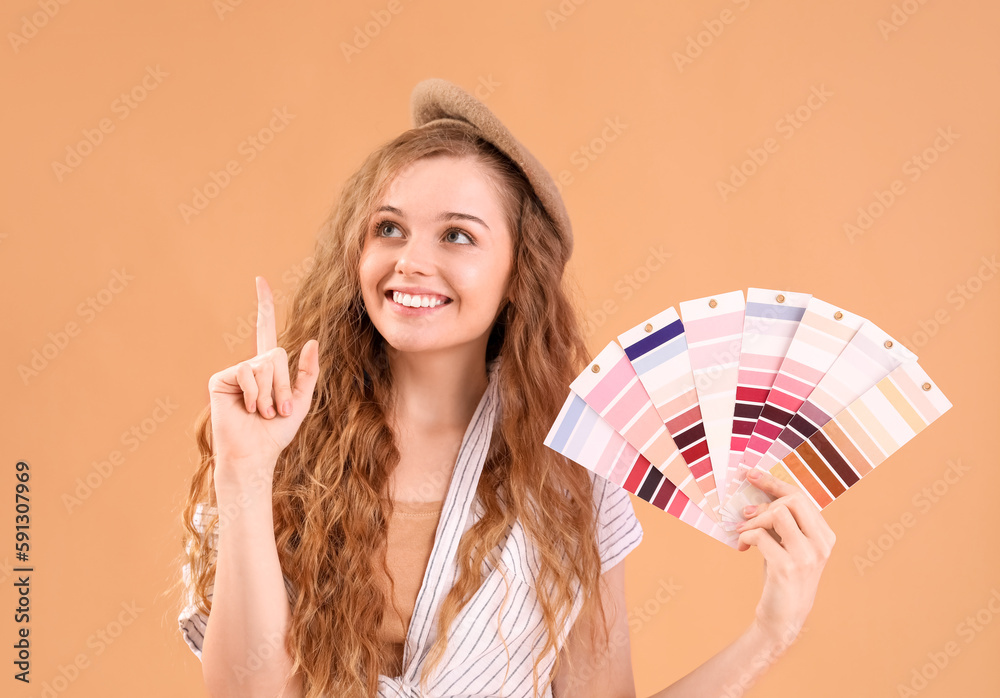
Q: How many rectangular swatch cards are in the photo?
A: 8